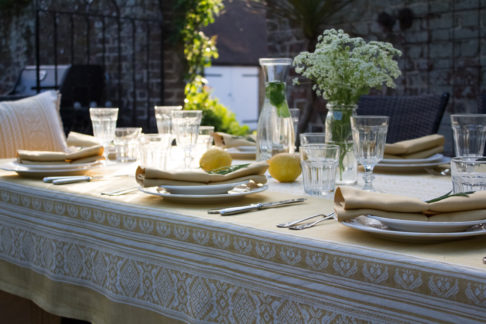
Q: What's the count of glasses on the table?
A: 12